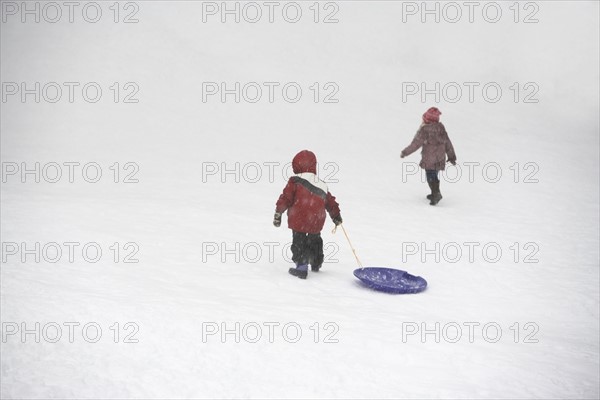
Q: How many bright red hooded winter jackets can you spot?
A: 1